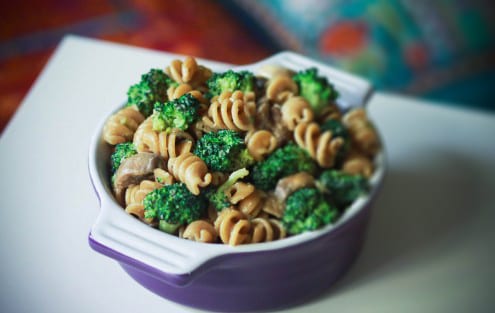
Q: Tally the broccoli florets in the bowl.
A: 12